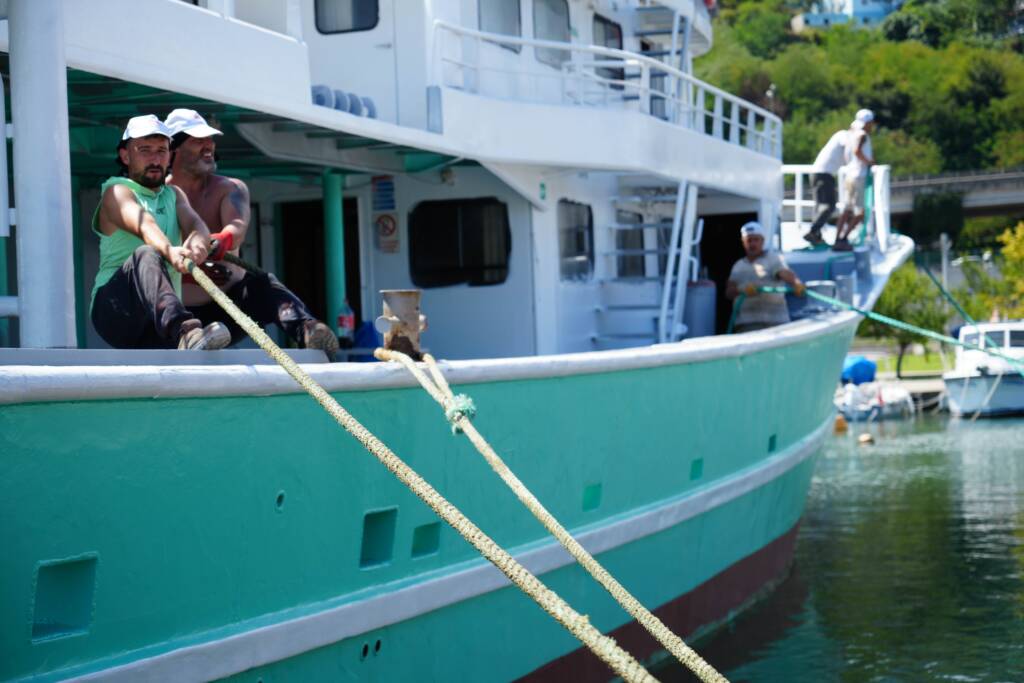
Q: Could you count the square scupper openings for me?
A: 6